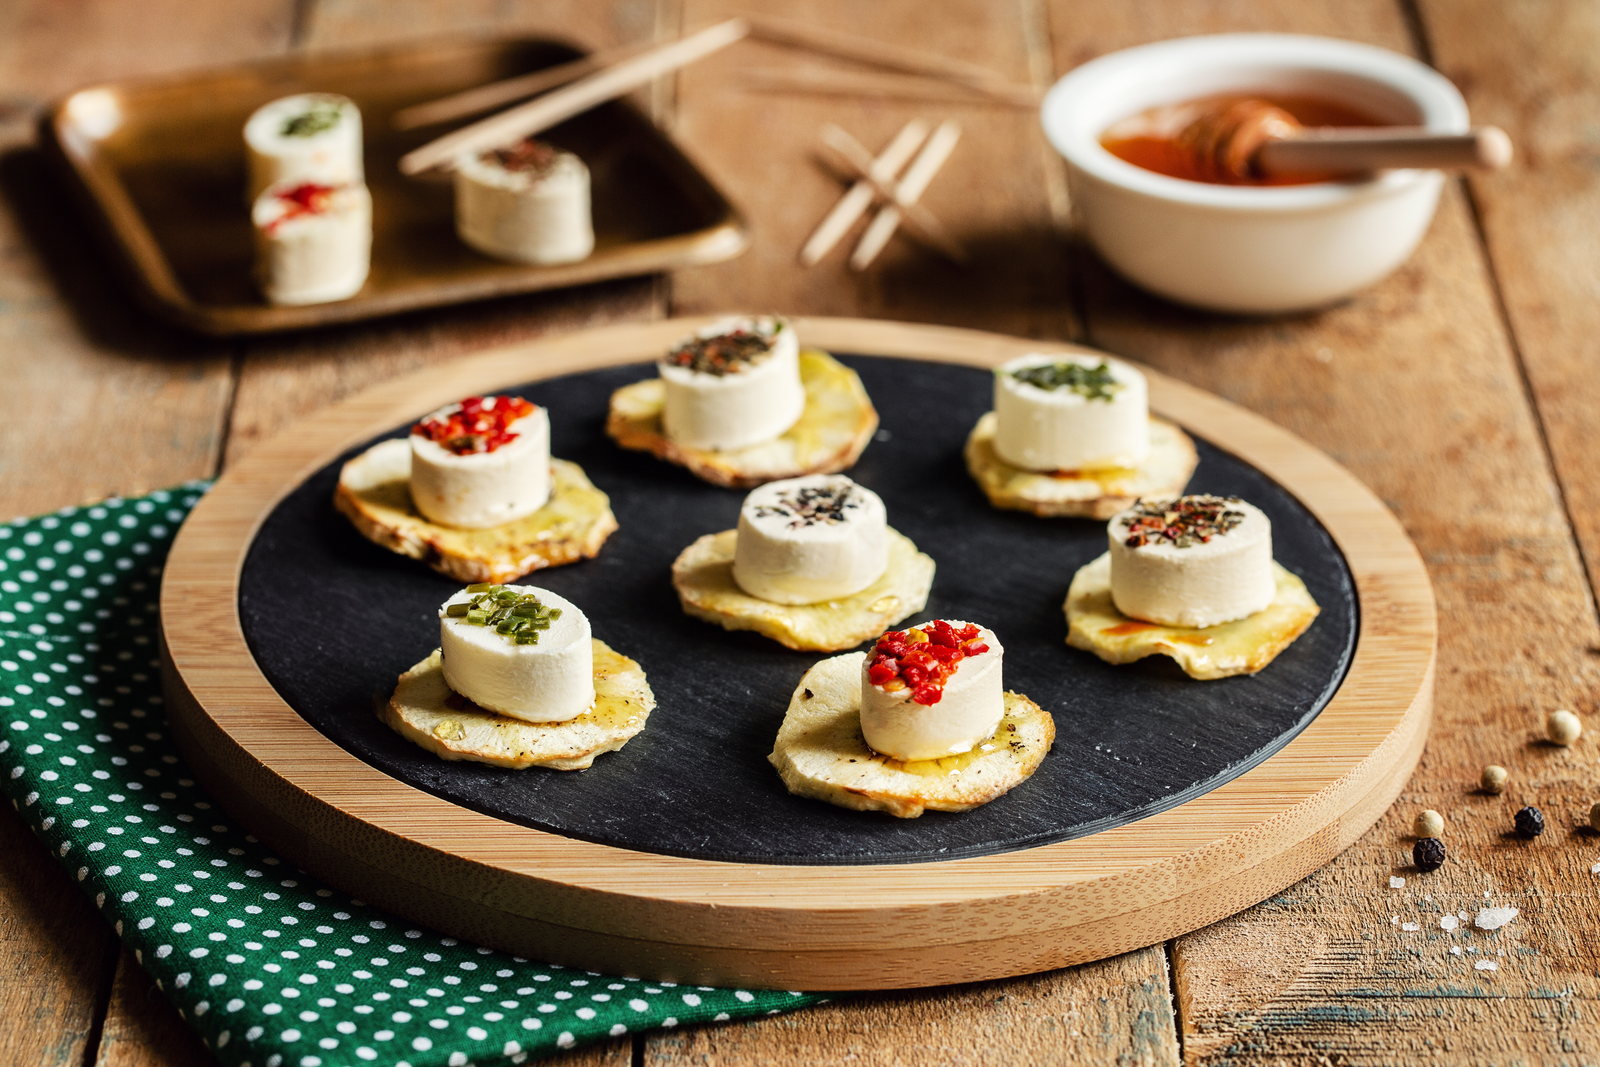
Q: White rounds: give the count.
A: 10